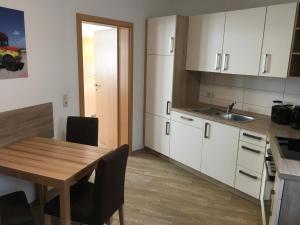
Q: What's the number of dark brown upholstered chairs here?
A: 3